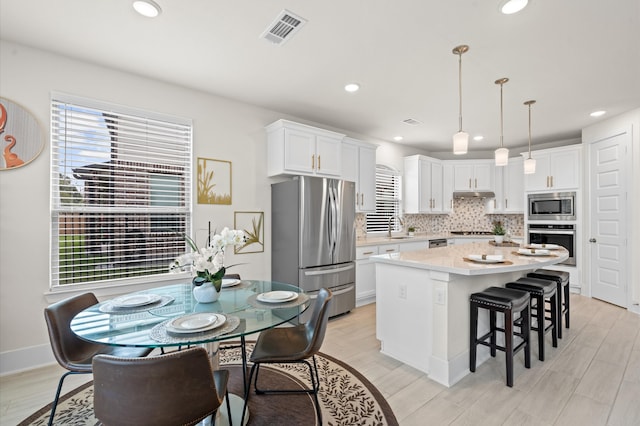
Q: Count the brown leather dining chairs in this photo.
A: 4